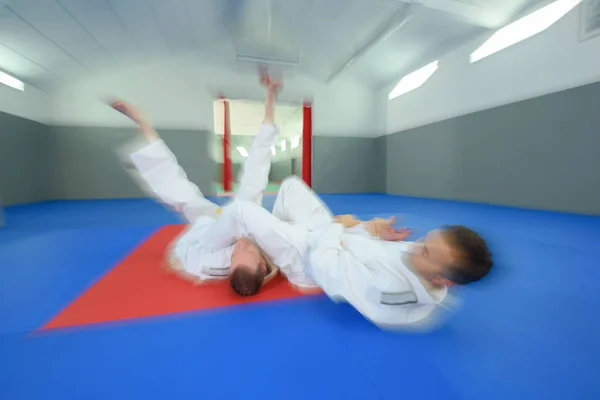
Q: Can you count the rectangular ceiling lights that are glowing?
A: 3